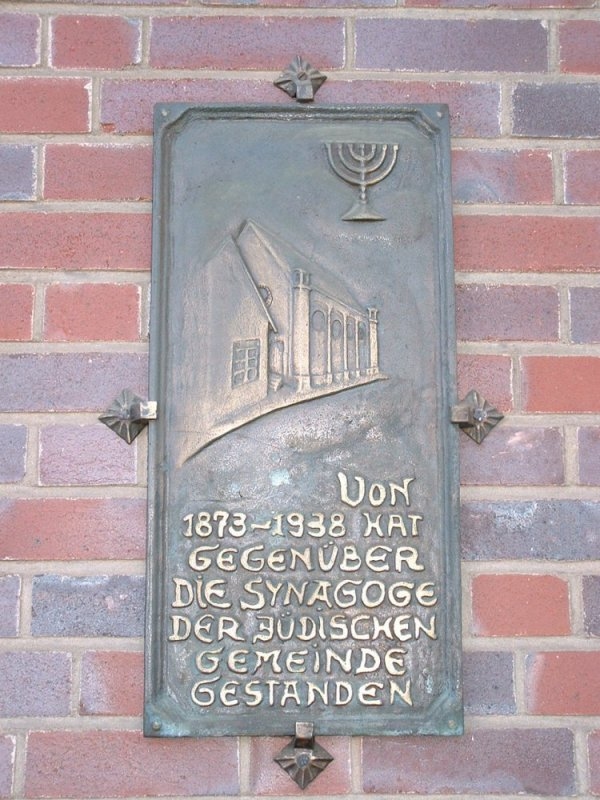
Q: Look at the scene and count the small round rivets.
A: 4